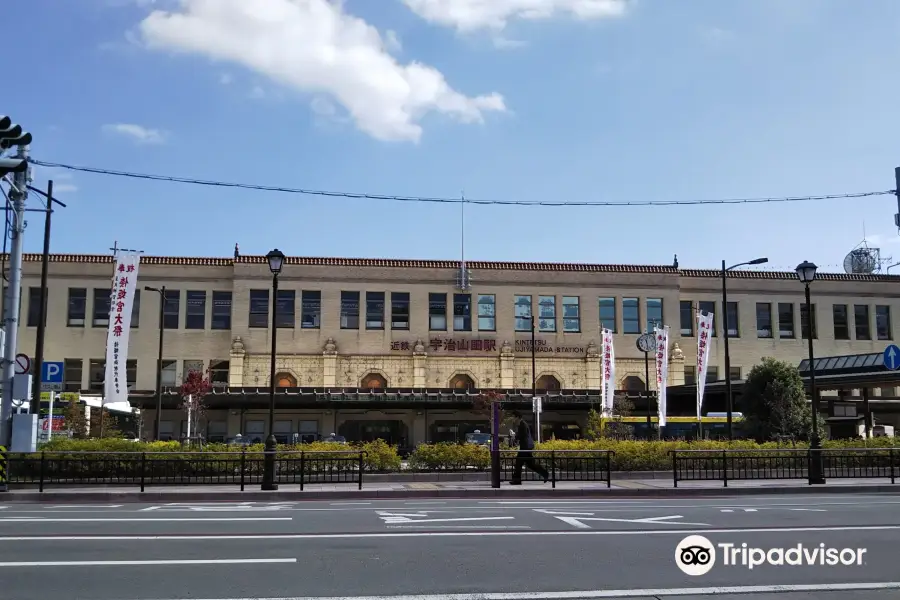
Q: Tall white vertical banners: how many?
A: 4